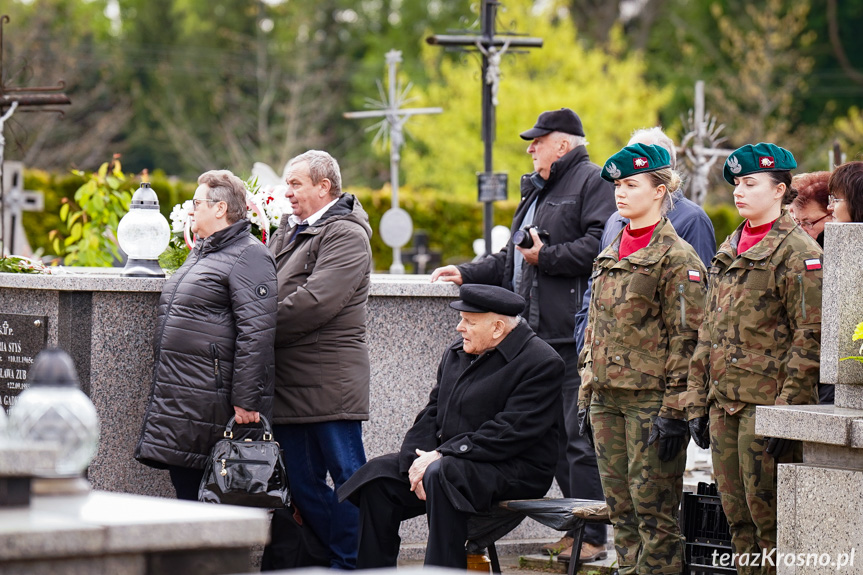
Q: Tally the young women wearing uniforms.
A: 2